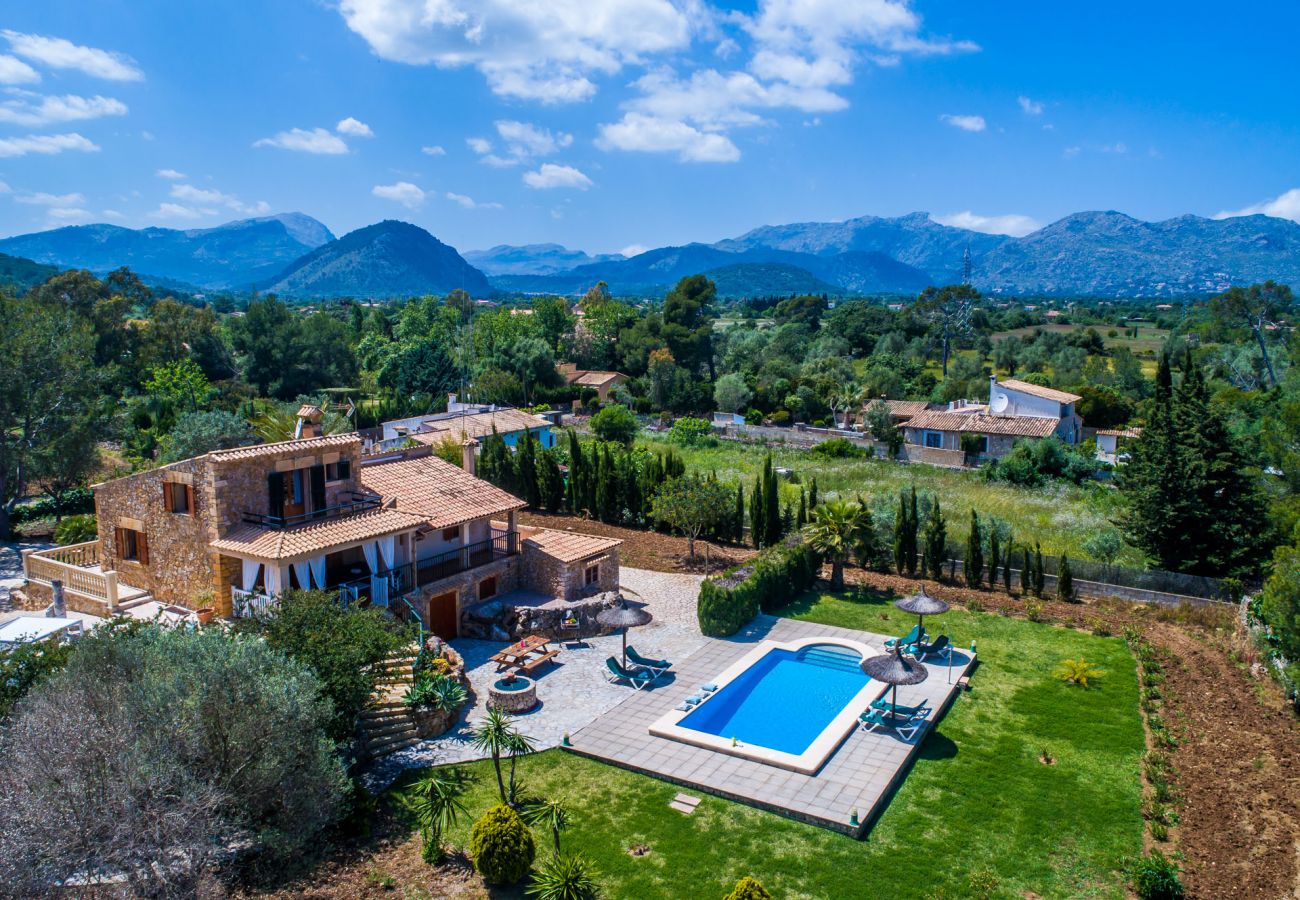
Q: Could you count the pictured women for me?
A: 0